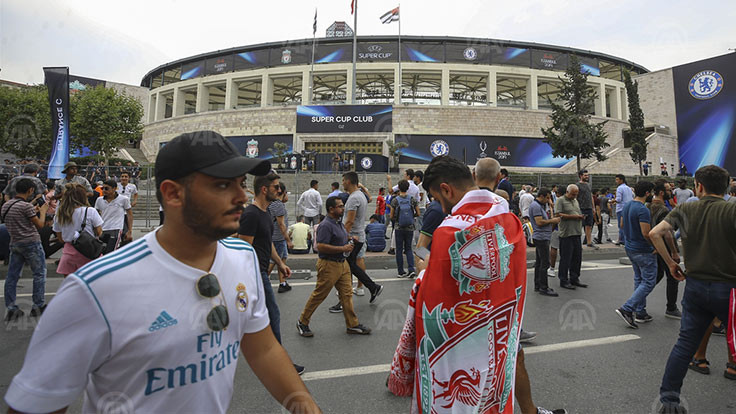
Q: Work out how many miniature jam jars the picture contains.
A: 0